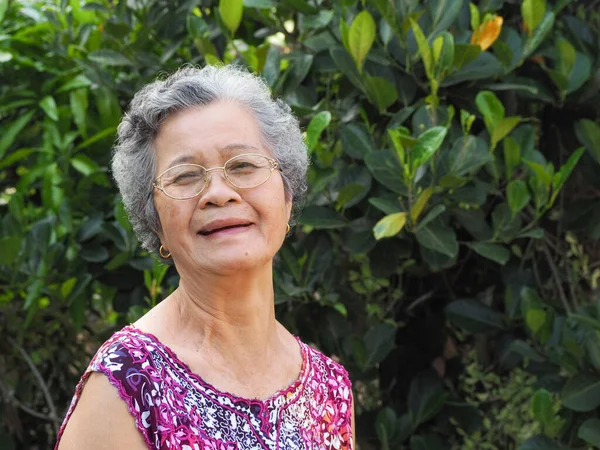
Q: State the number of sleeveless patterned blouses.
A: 1